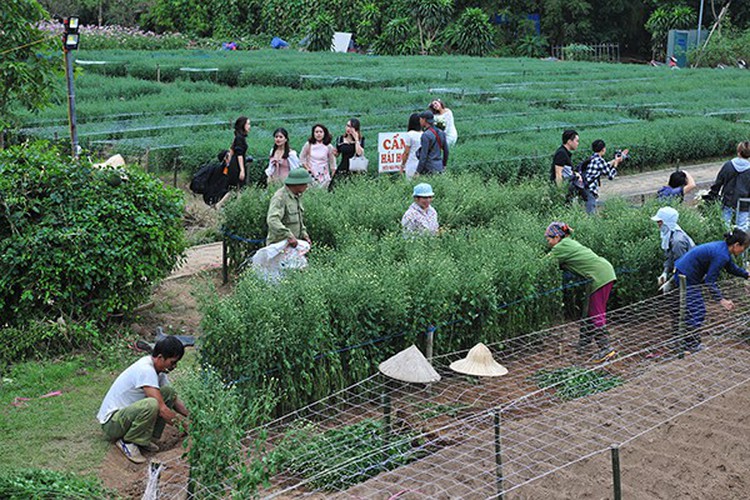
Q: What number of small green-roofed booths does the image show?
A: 1